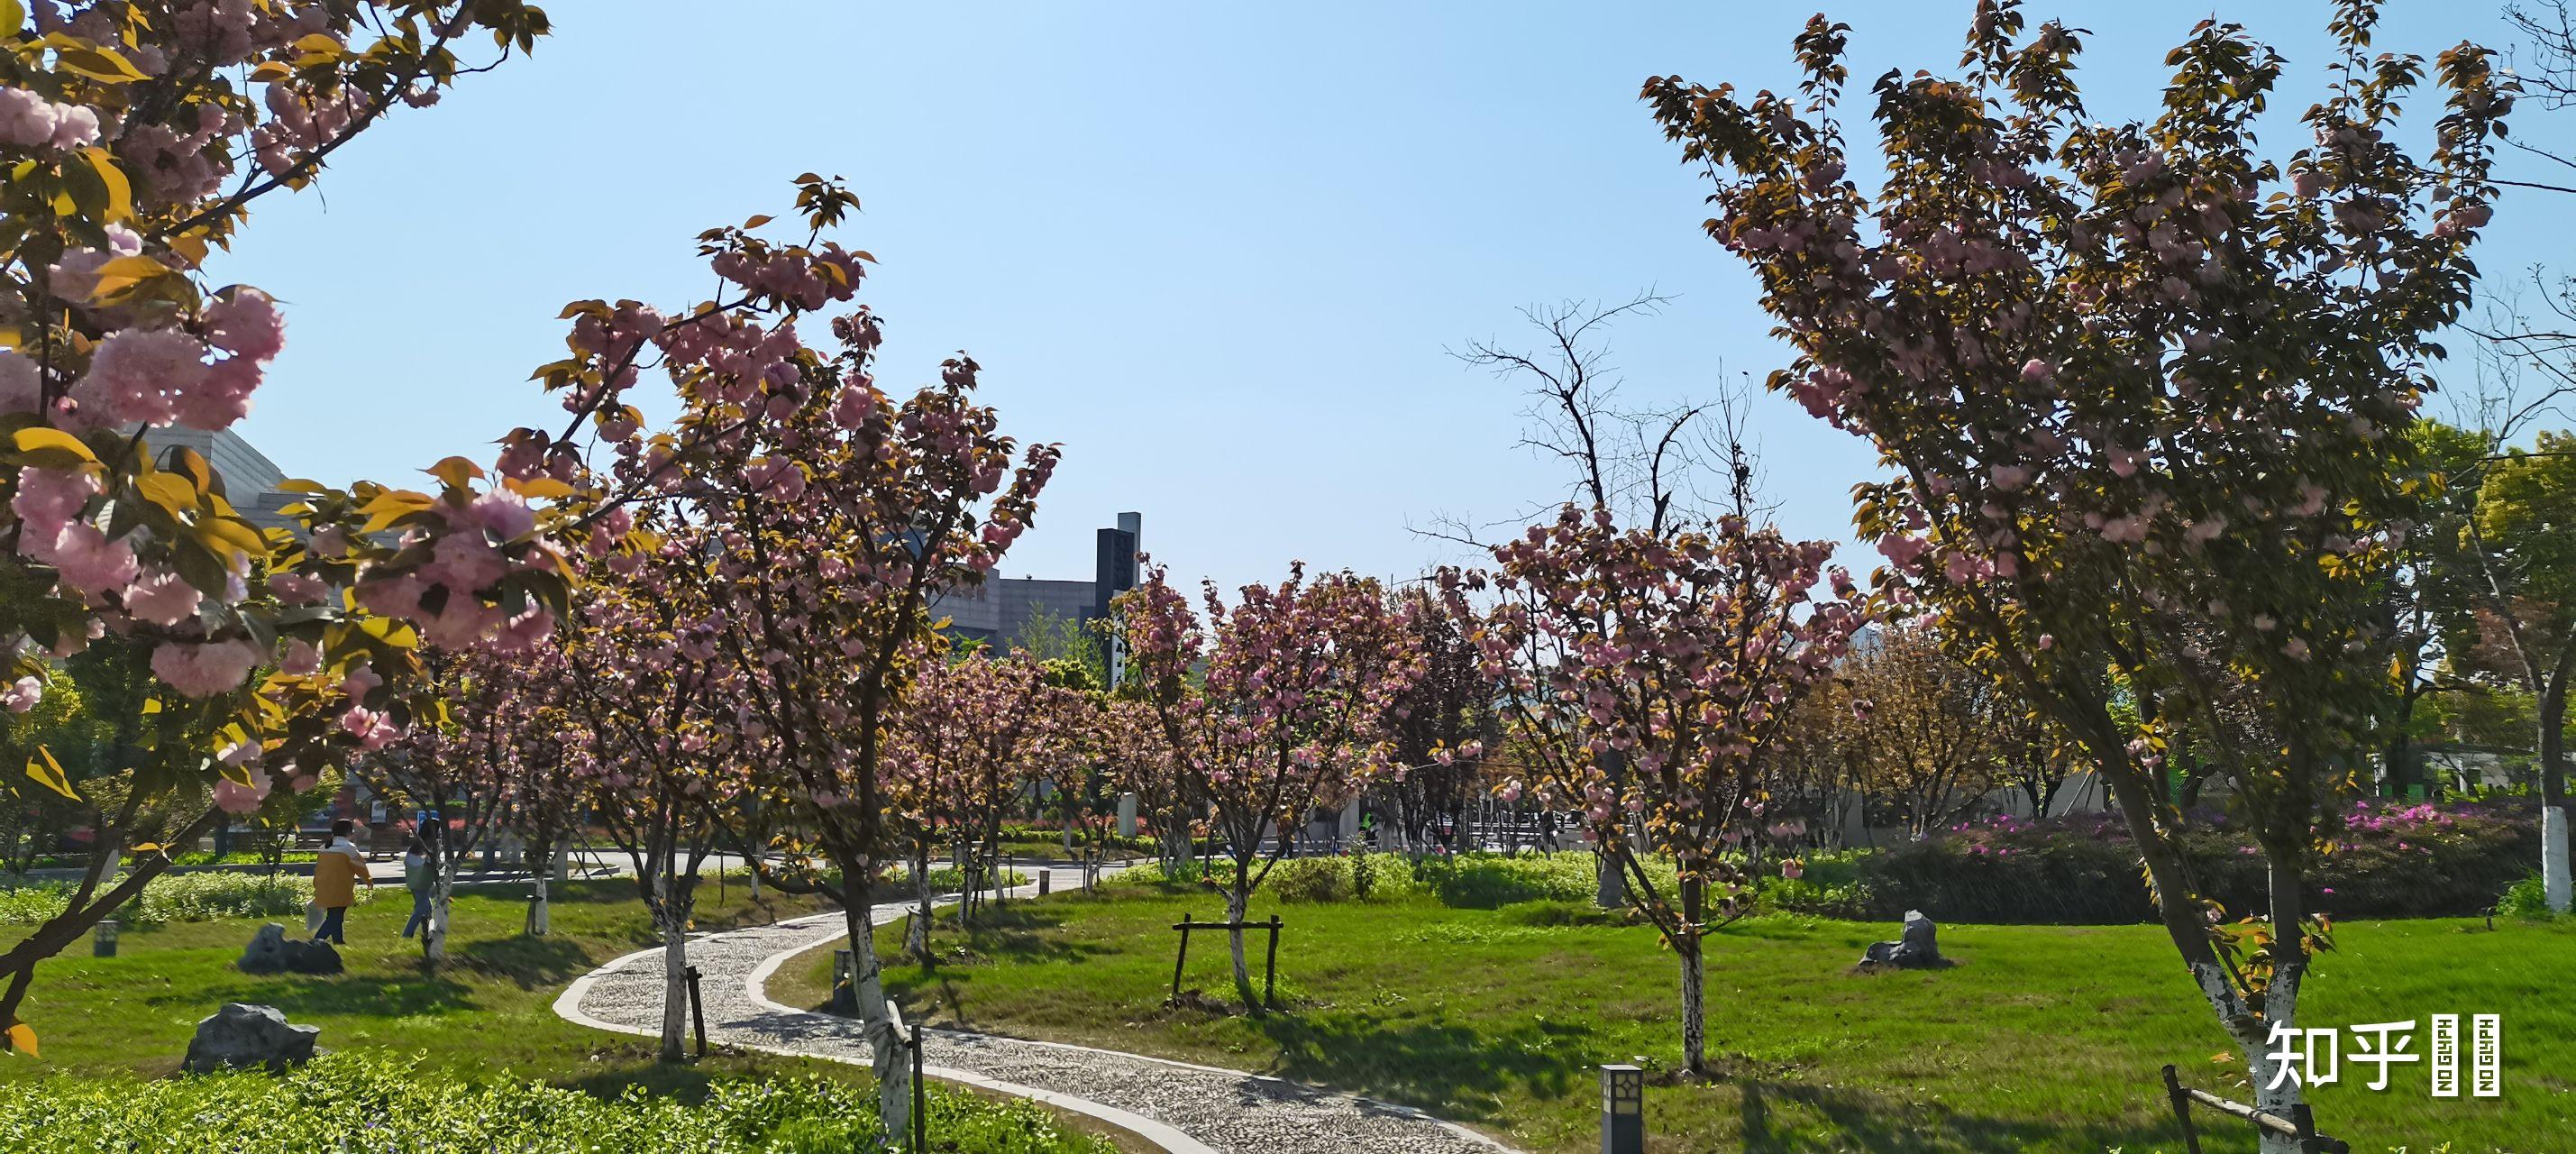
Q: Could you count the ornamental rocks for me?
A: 3